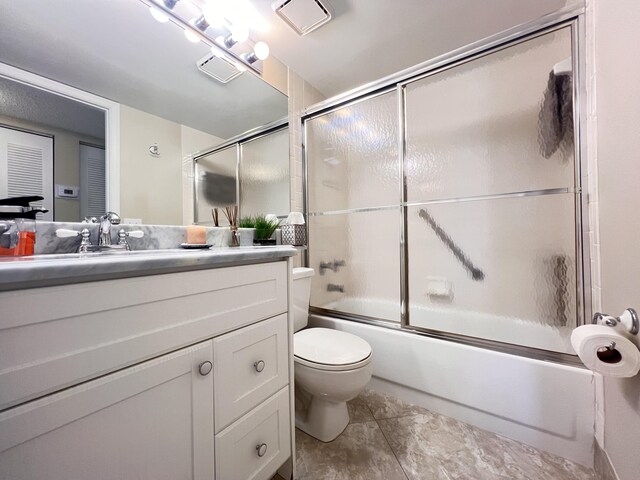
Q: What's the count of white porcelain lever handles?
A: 2